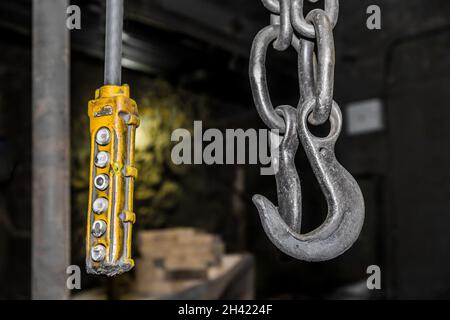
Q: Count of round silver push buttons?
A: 6